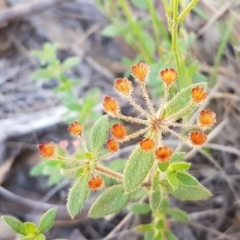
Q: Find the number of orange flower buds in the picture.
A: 14